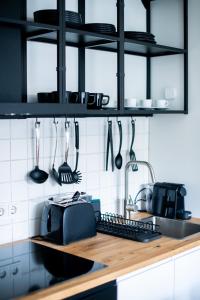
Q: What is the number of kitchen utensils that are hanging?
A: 7